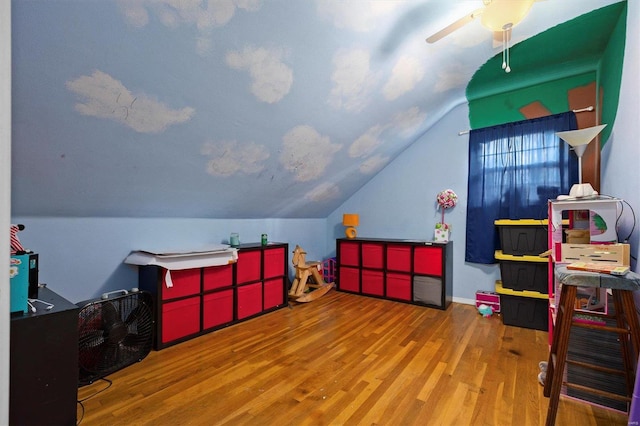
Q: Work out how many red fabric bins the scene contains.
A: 15